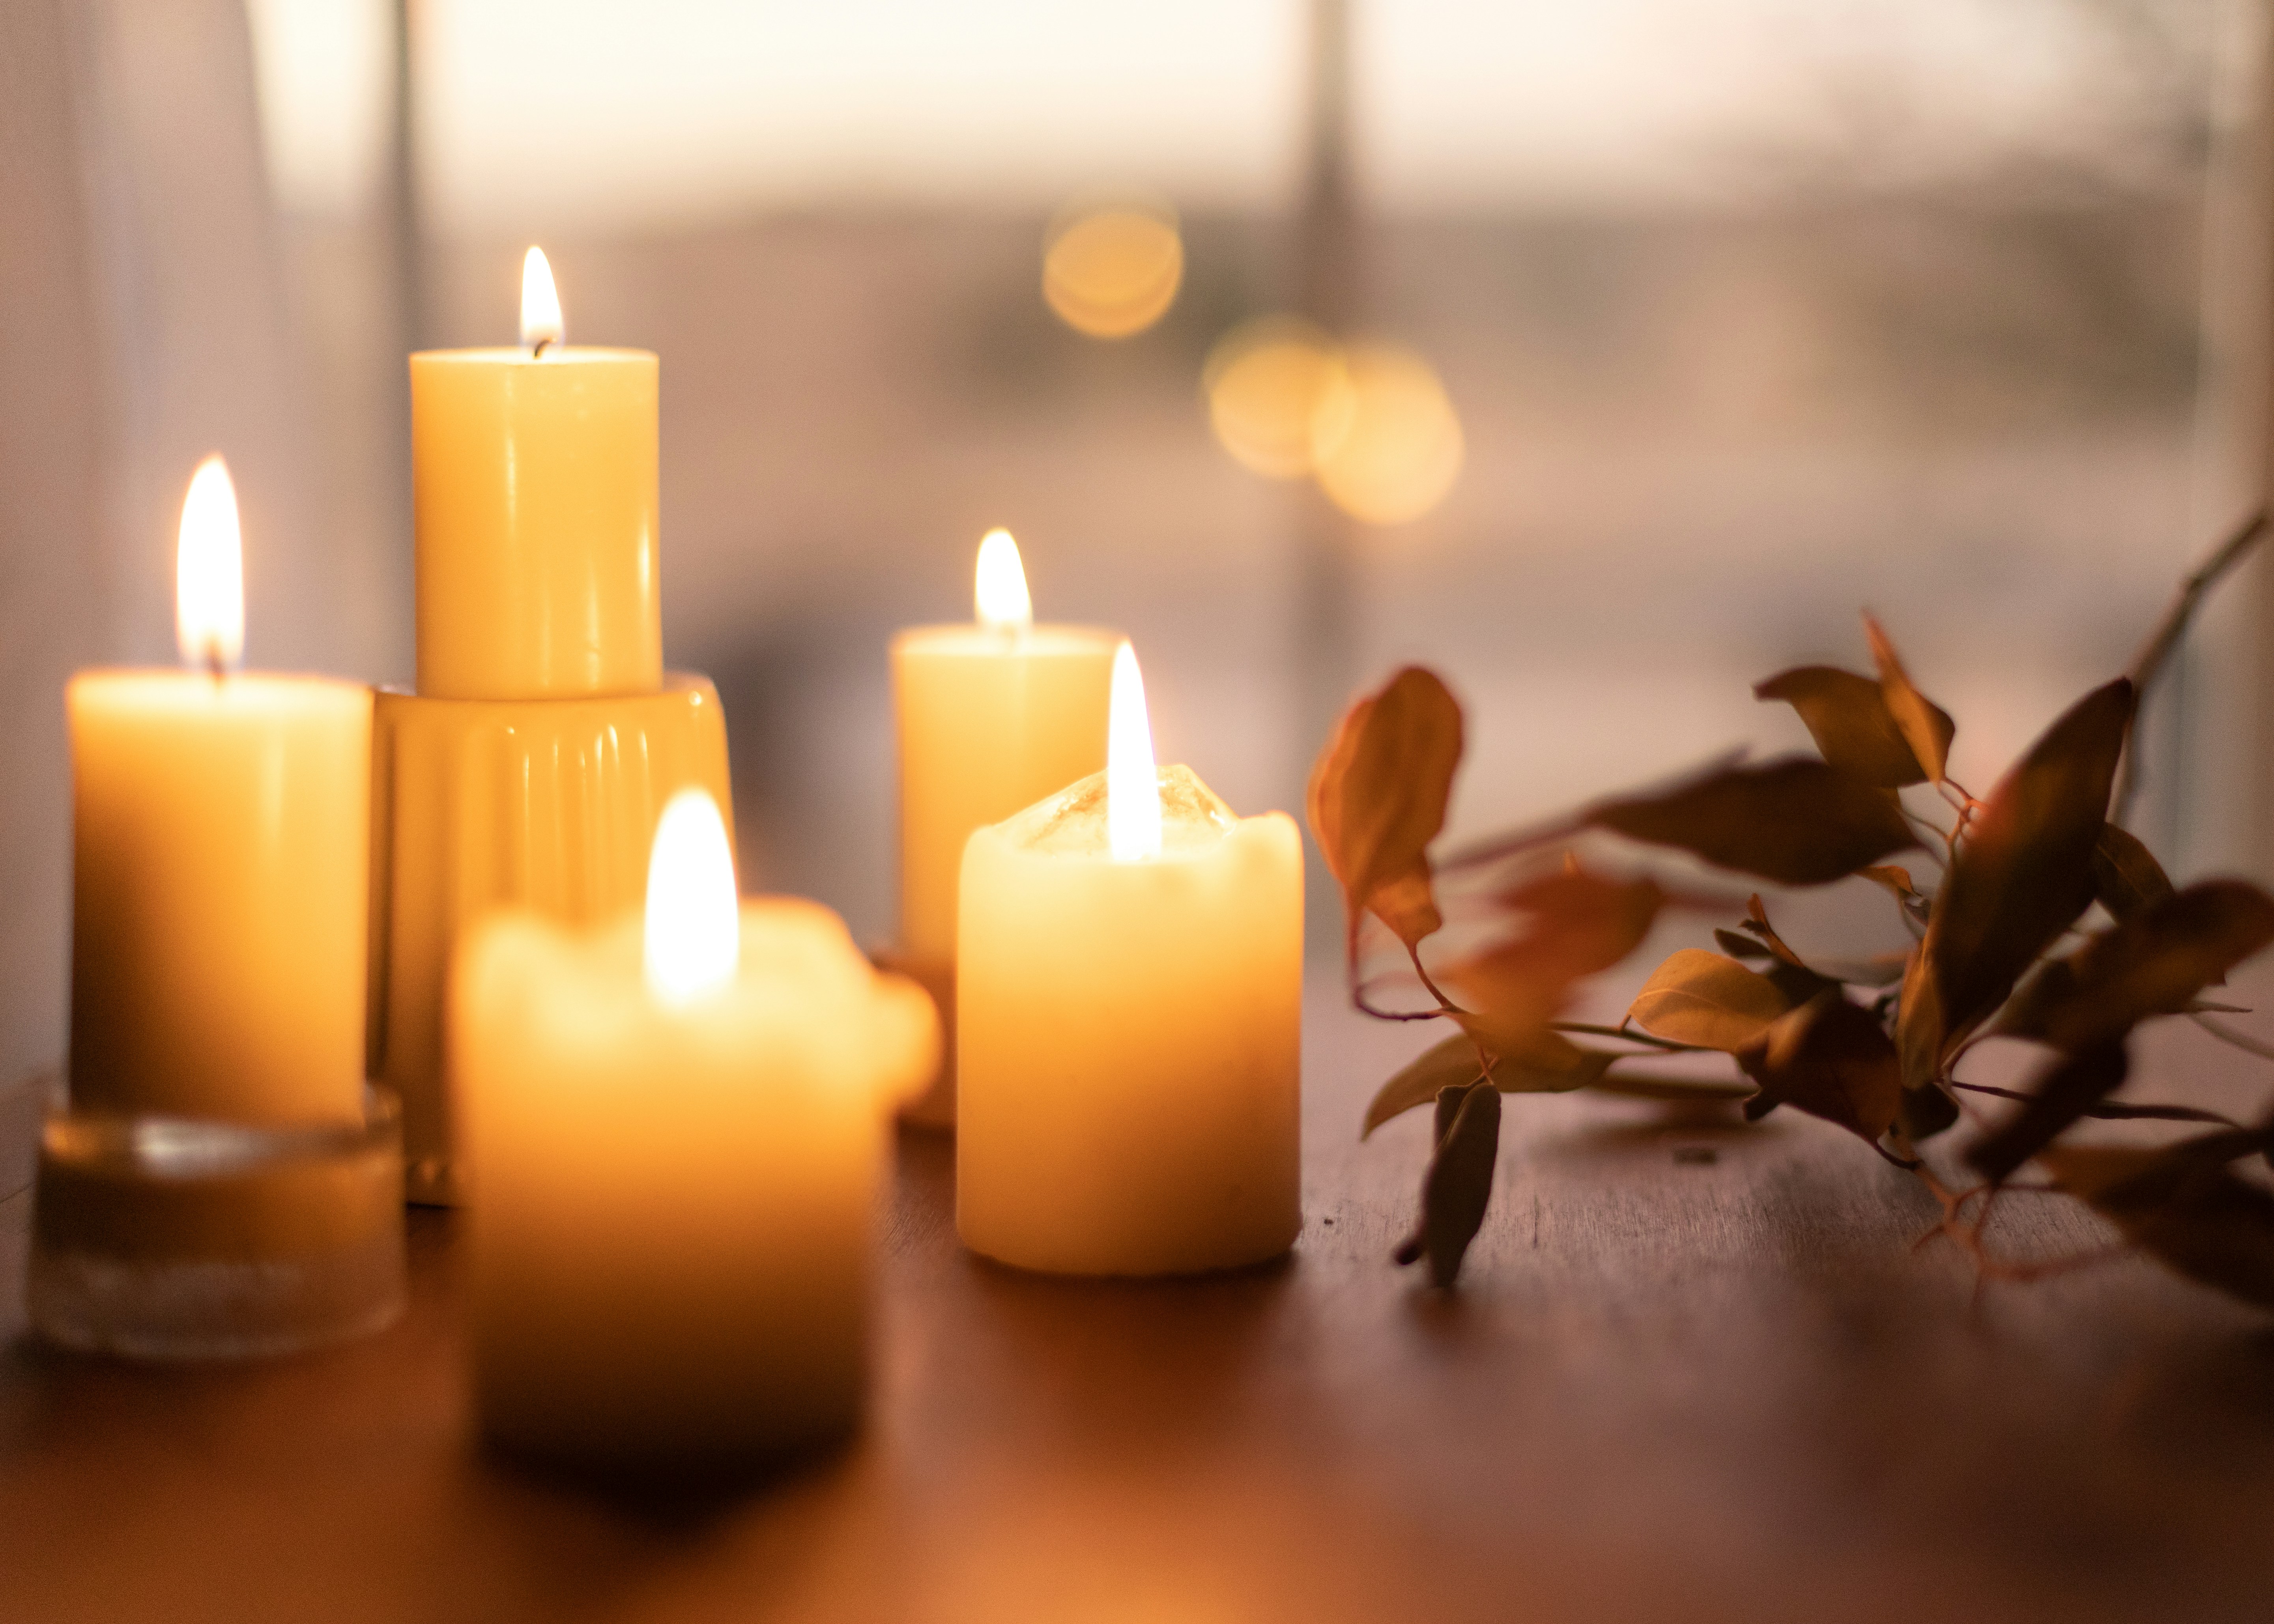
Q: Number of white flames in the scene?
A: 5